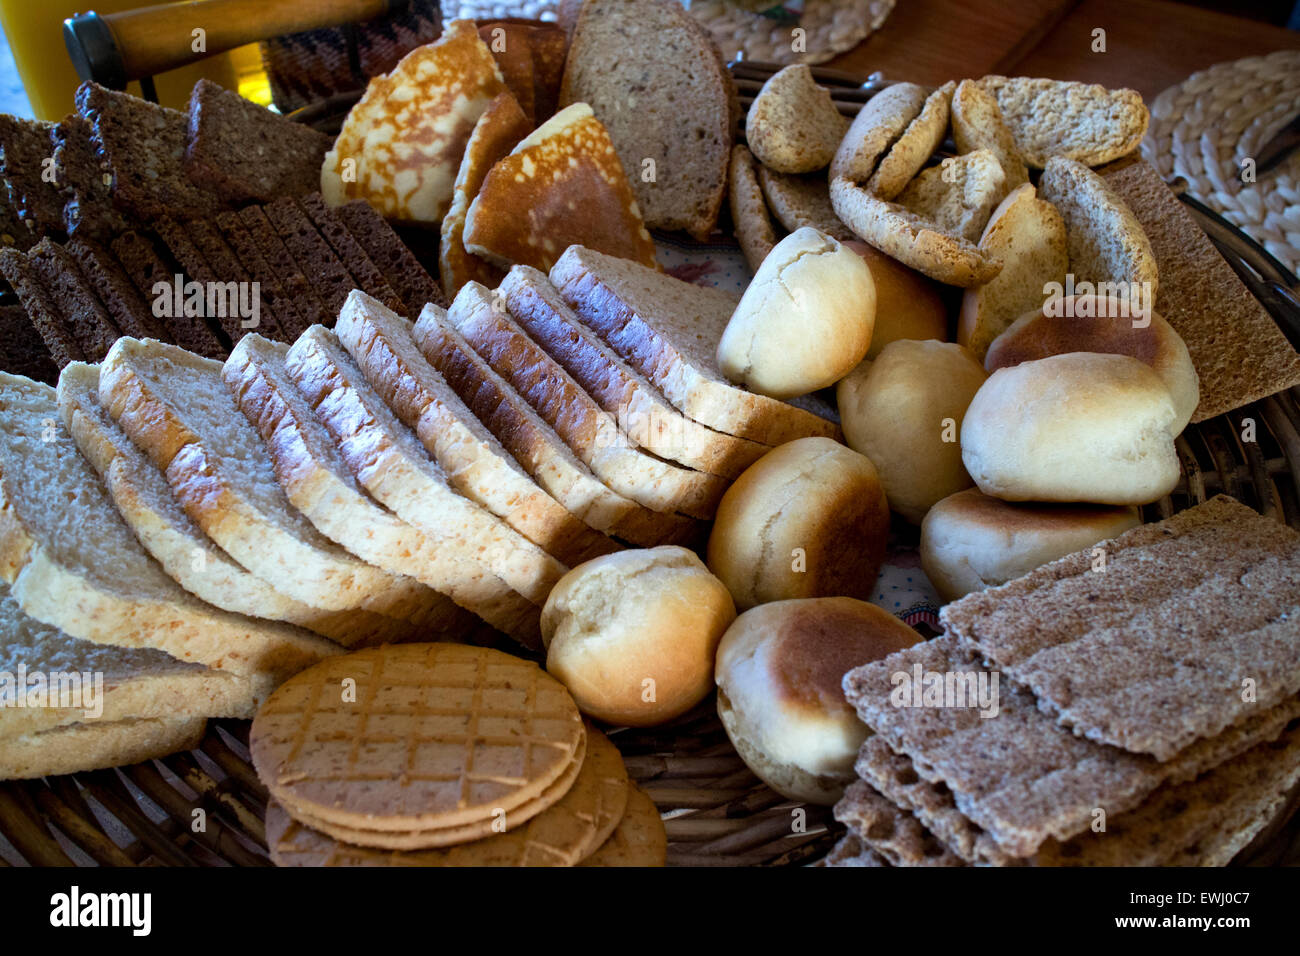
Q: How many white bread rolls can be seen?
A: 9